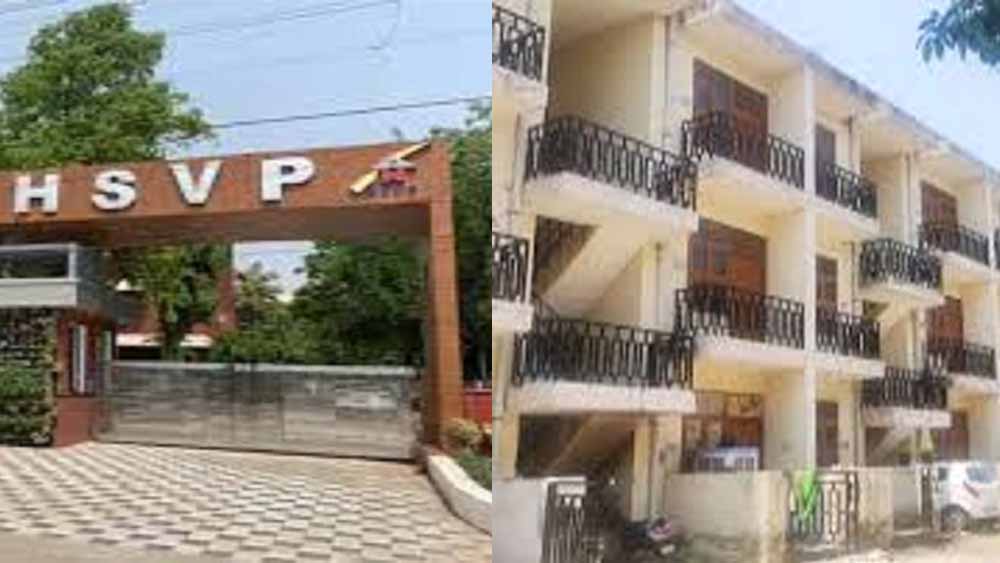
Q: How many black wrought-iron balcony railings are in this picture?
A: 12